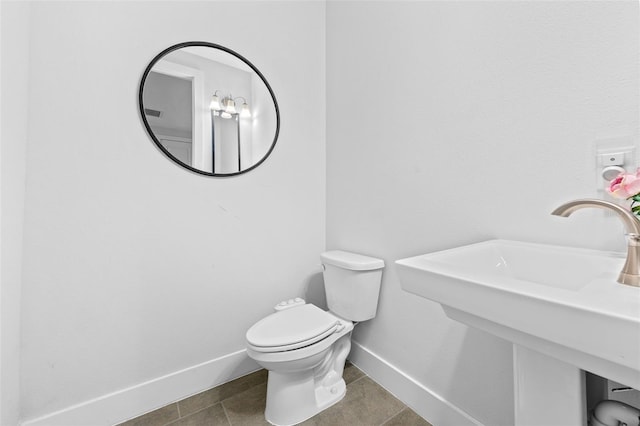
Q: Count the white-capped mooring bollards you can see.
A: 0